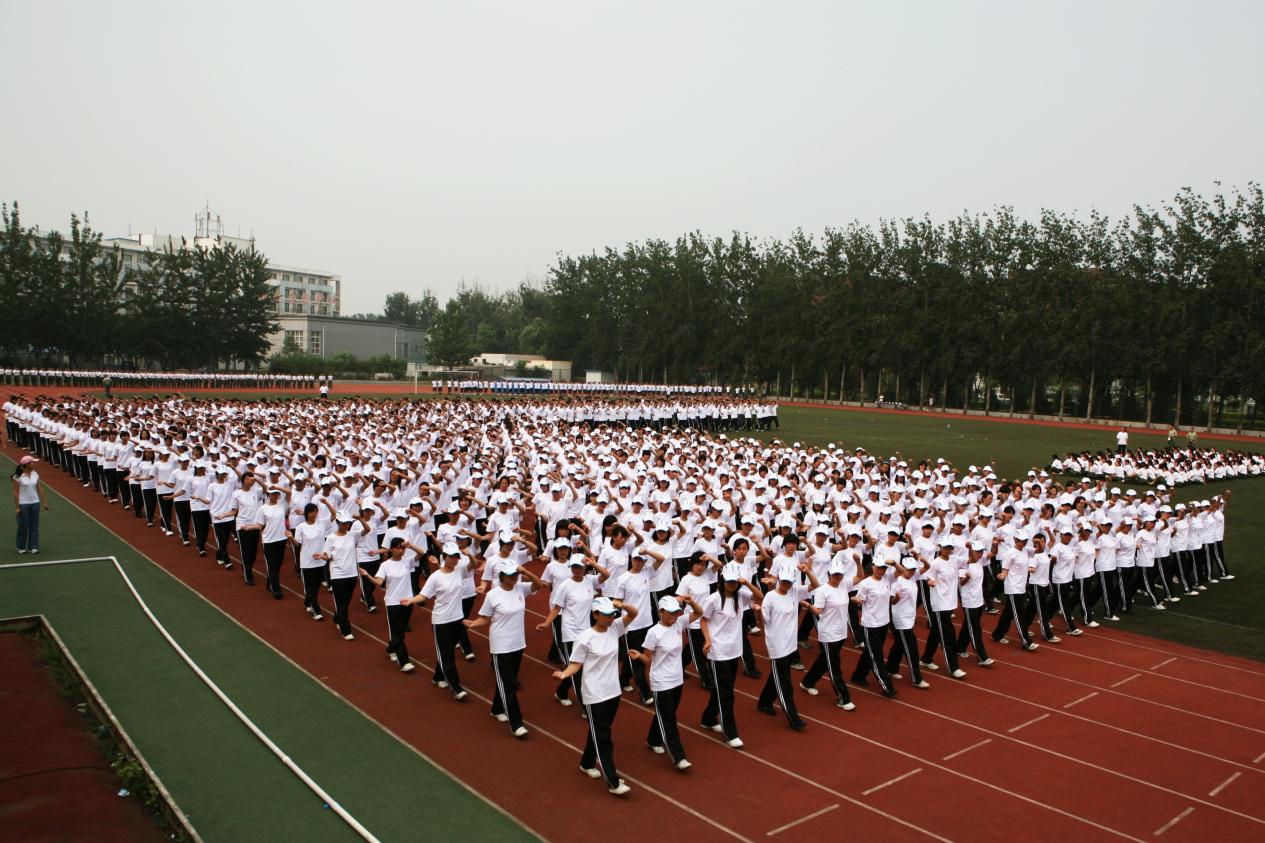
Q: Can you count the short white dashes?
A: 10